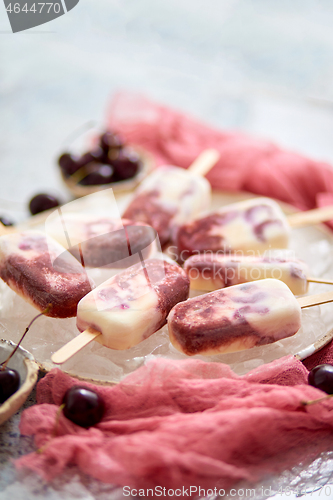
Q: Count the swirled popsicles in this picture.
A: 7